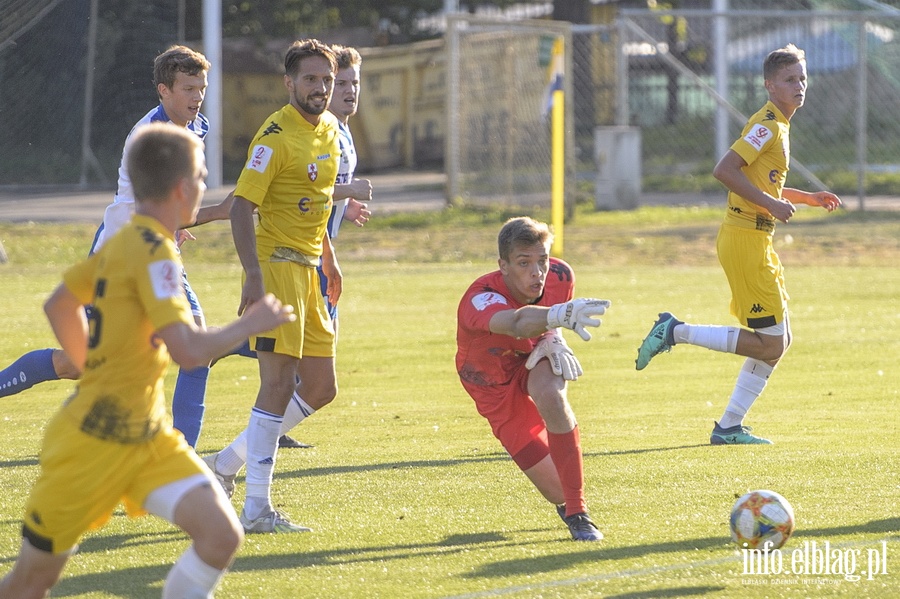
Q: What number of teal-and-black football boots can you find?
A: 2